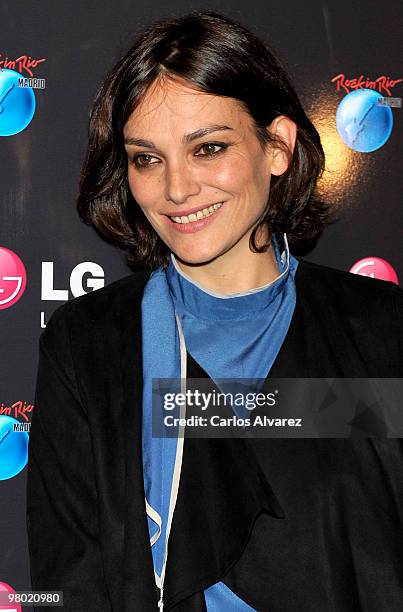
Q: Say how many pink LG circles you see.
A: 3